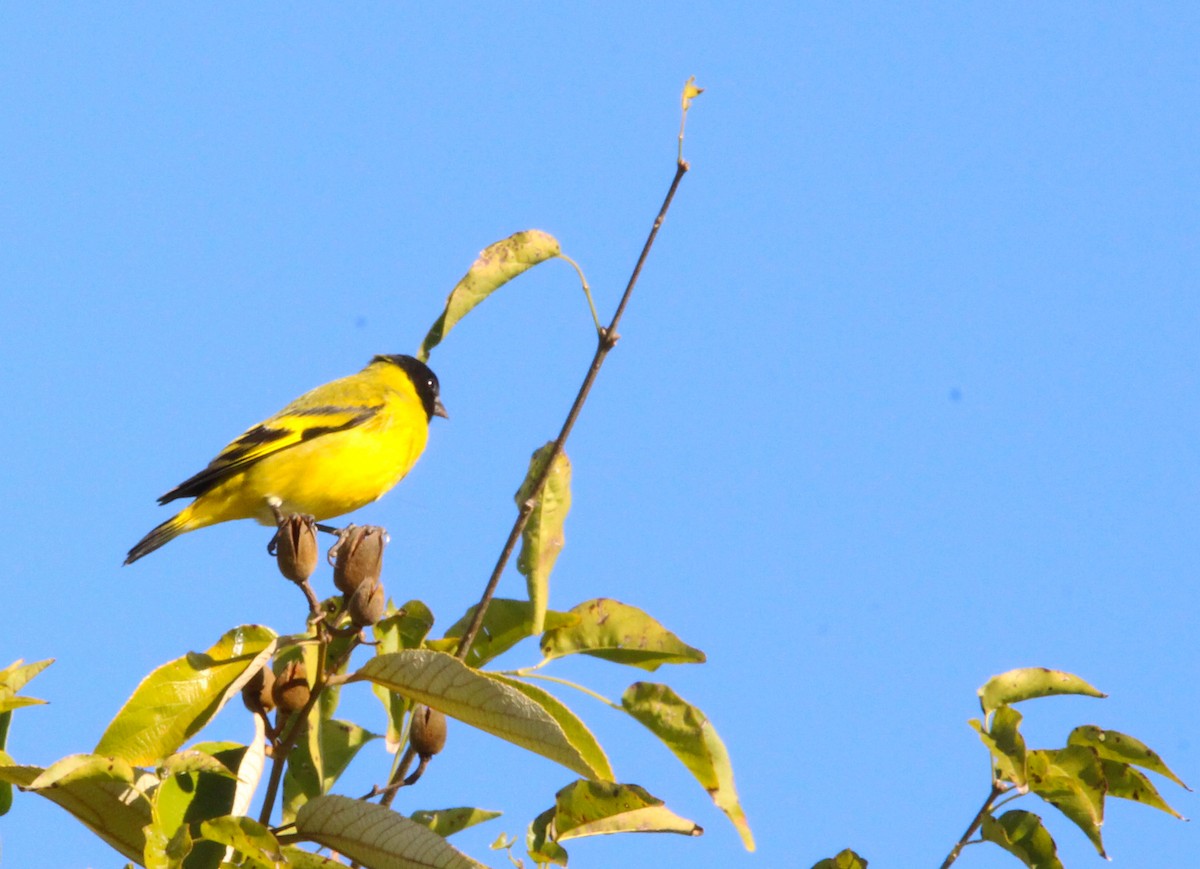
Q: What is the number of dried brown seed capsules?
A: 6